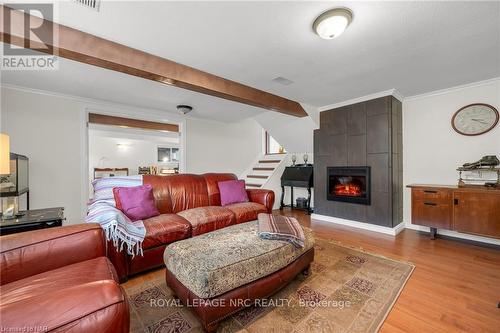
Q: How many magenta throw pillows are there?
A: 2